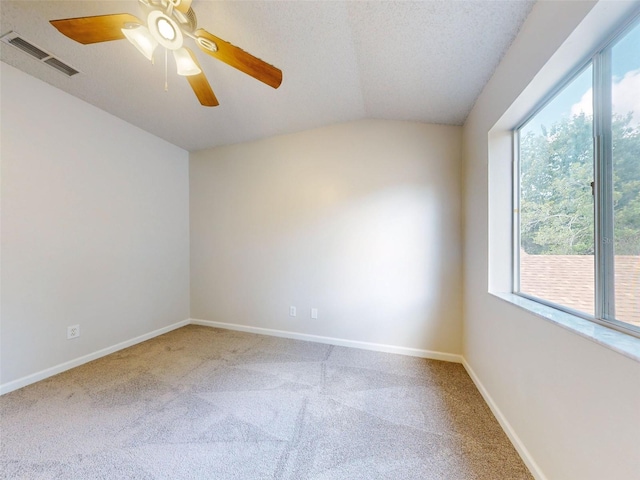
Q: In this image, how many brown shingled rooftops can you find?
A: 1